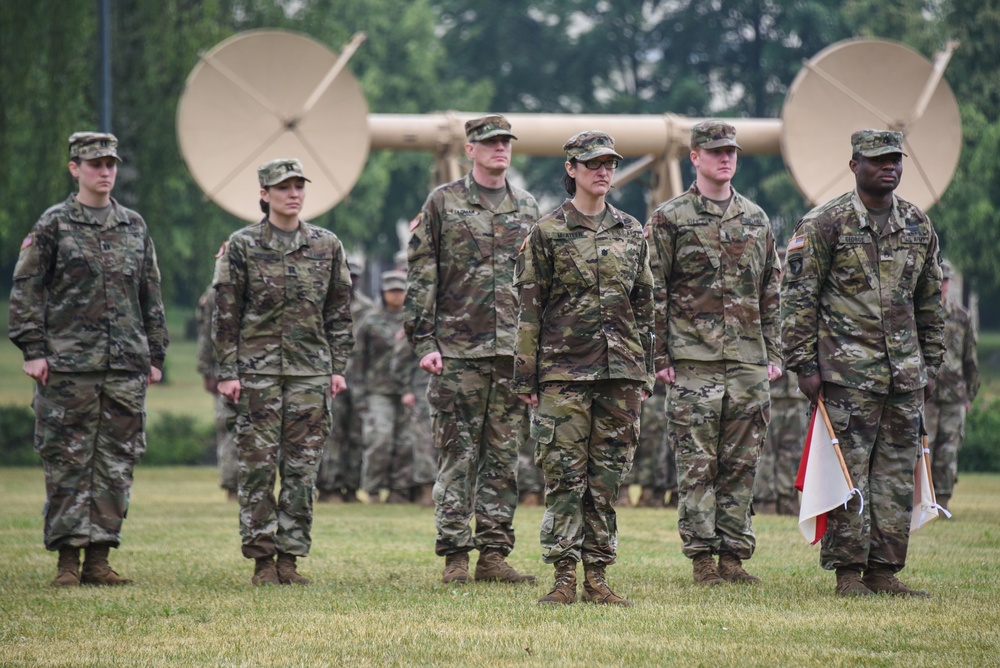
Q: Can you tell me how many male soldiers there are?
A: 3